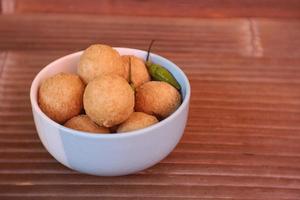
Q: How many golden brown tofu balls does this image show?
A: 7